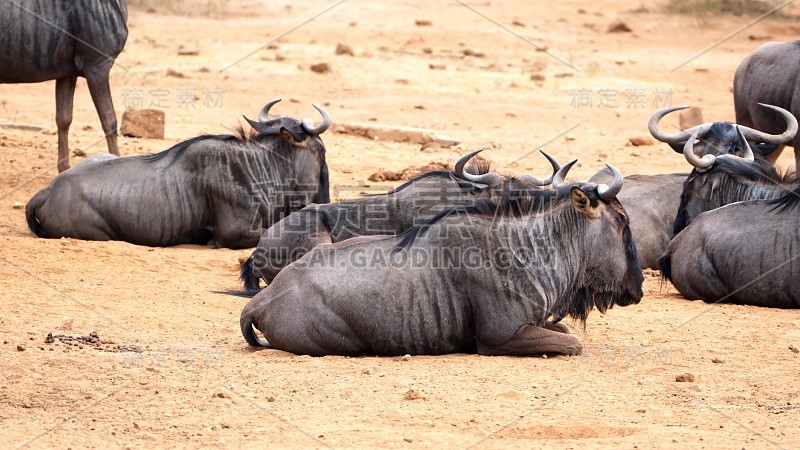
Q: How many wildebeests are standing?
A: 2